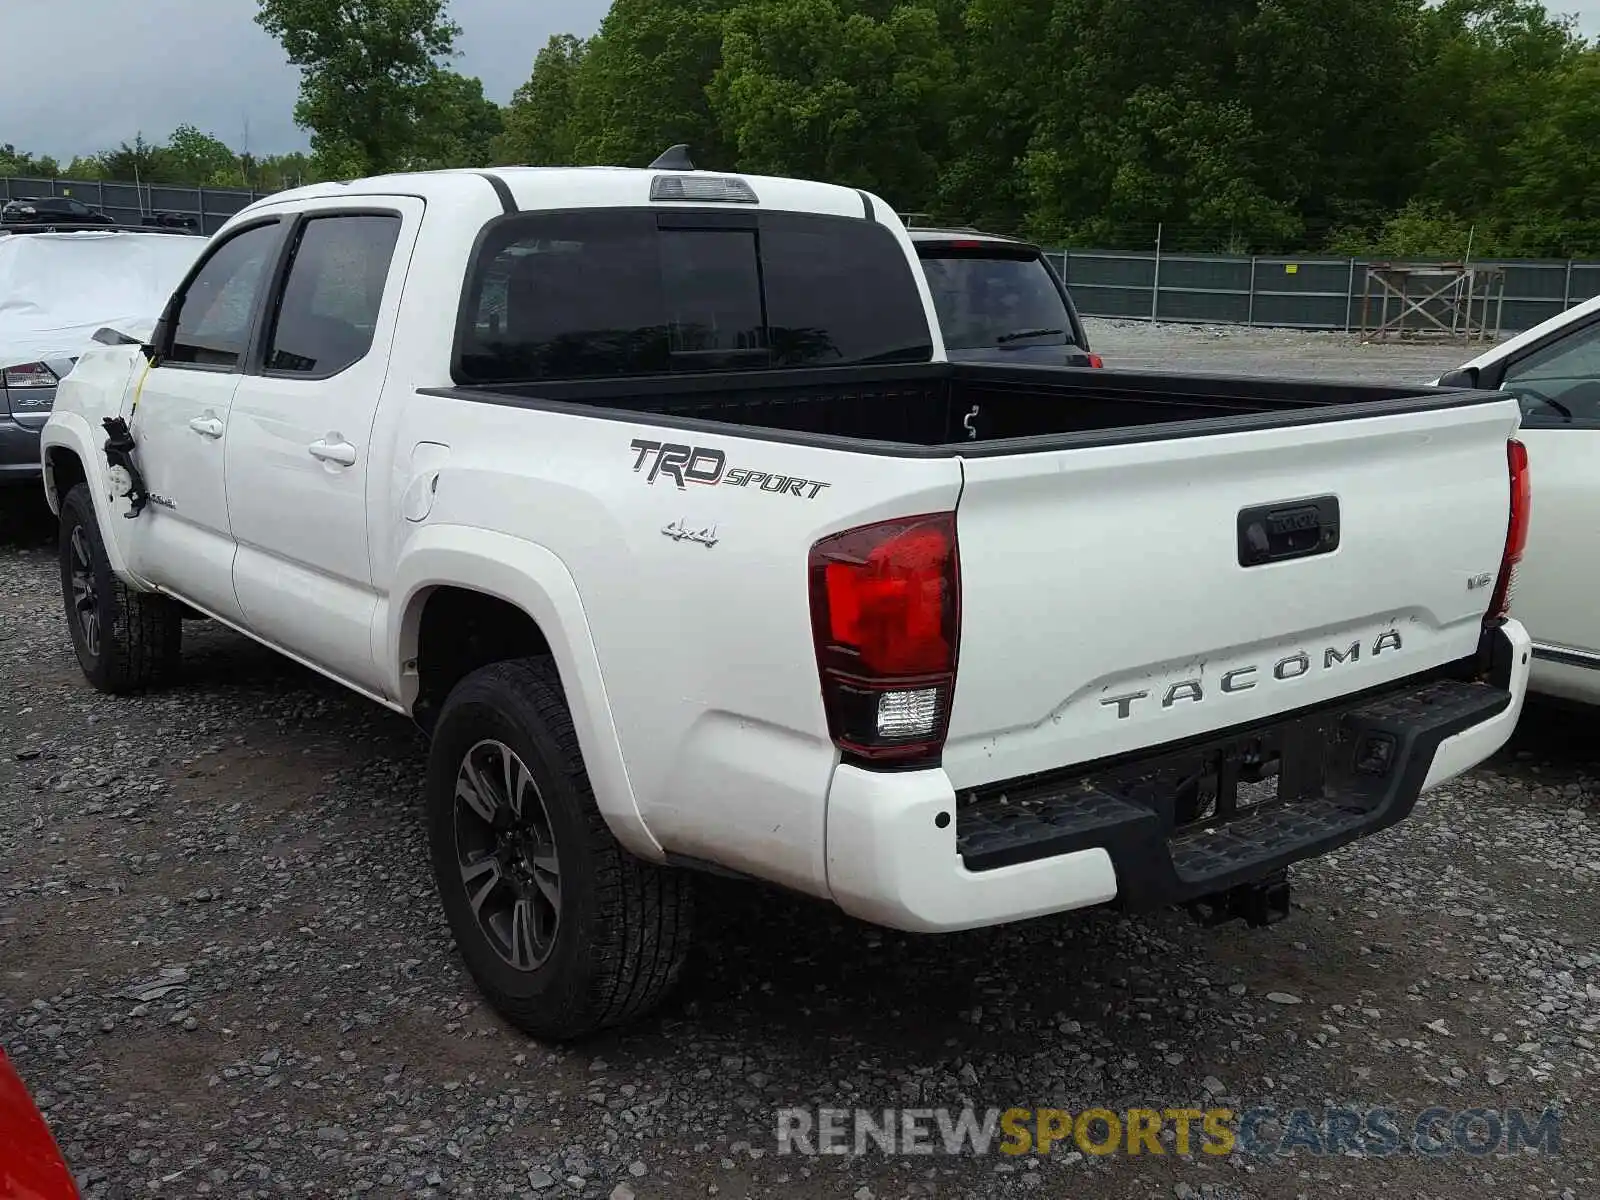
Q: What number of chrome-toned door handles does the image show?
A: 0